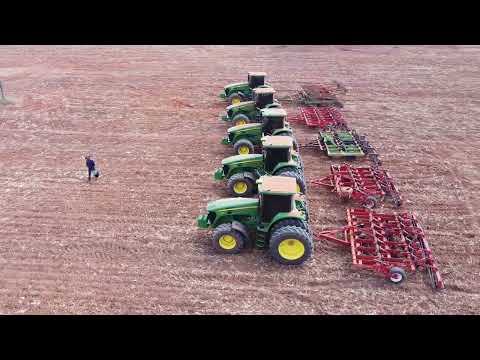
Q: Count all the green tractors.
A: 5